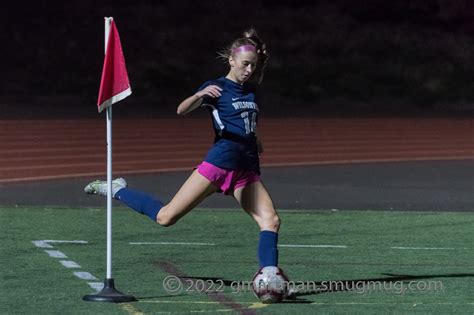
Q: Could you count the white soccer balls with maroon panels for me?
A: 1